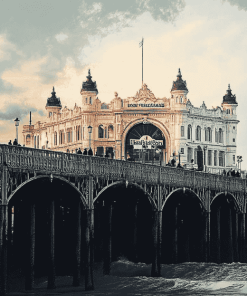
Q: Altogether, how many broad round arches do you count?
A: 5